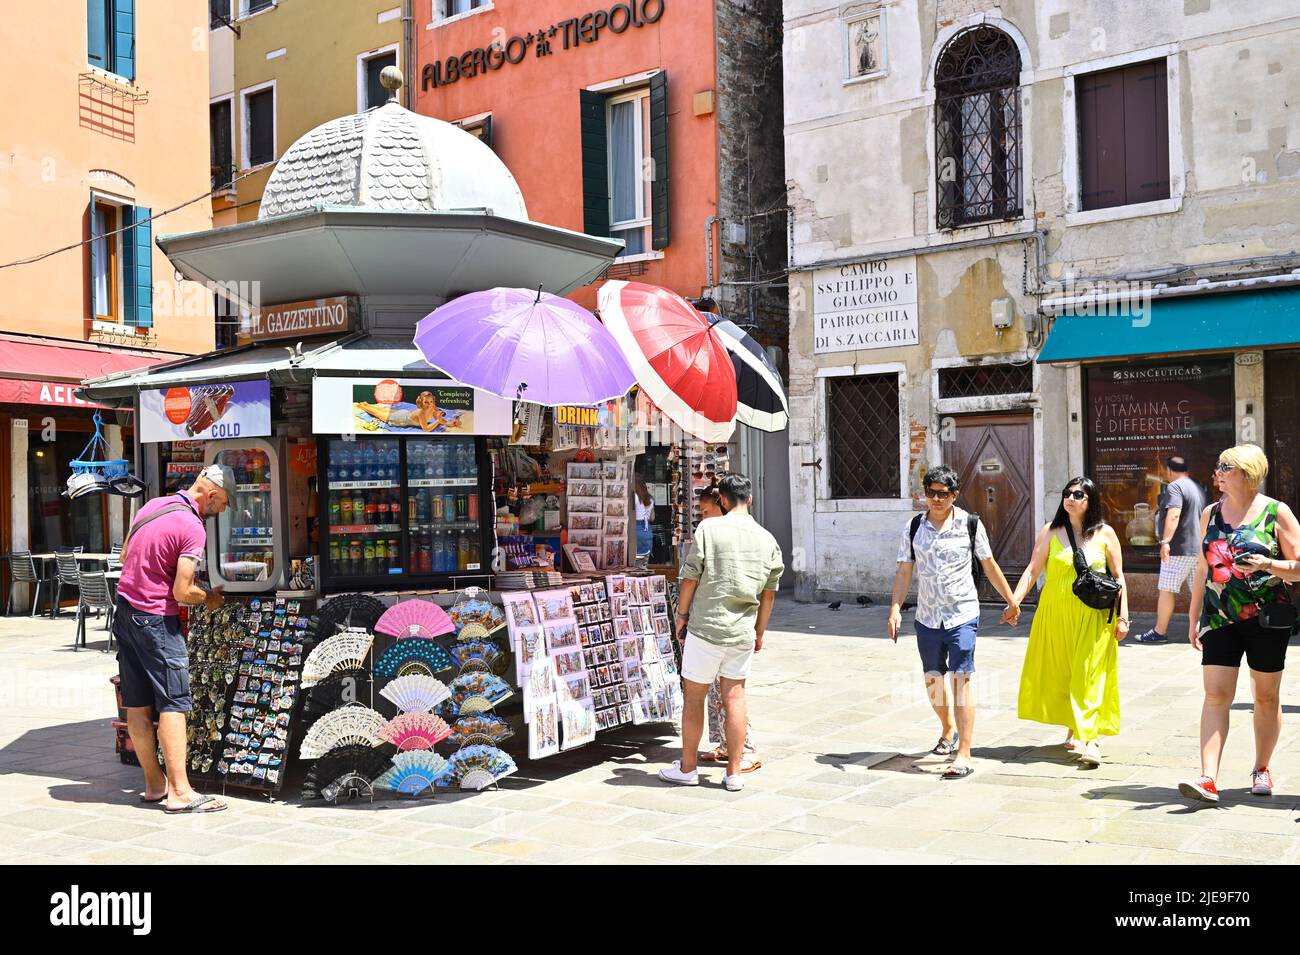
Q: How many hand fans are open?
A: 15